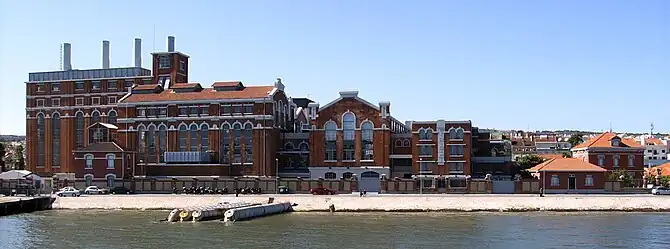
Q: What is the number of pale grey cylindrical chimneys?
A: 4